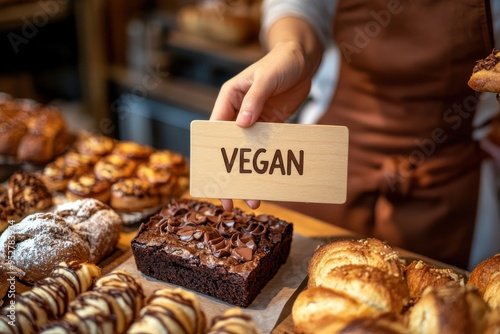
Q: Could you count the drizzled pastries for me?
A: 4